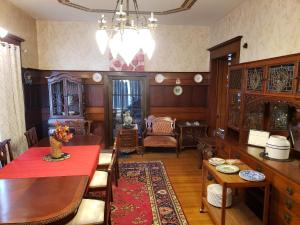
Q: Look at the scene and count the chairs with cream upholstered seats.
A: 3